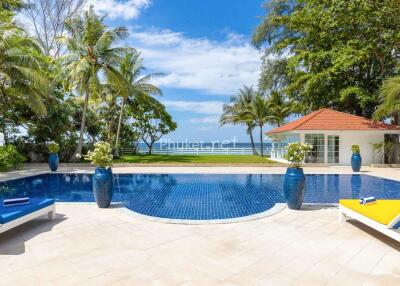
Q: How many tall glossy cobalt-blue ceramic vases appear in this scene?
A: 4